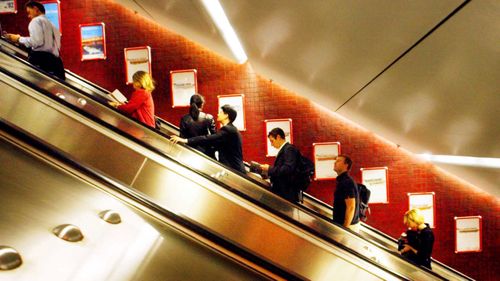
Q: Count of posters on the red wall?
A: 11